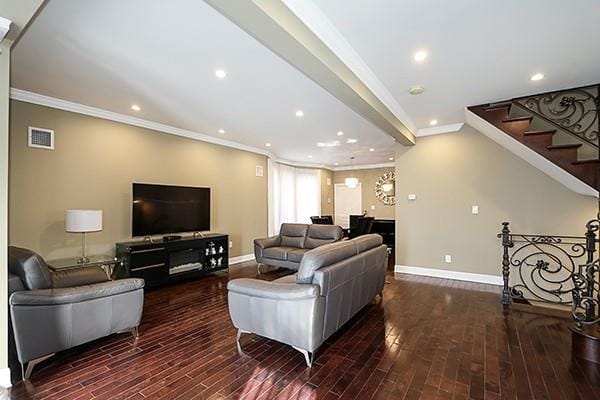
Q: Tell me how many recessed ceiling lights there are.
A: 13